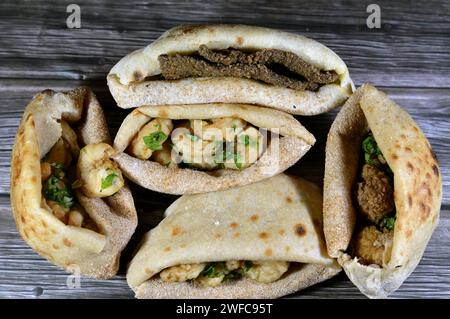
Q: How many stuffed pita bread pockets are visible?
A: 5